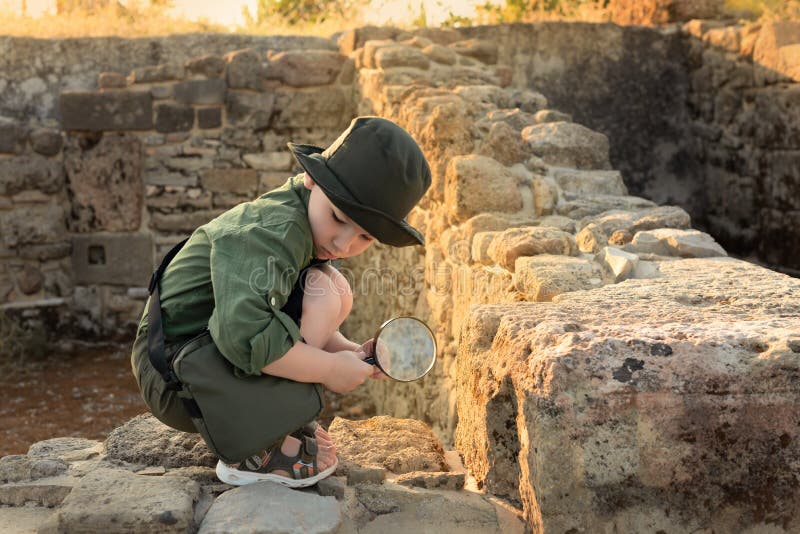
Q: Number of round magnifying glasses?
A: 1